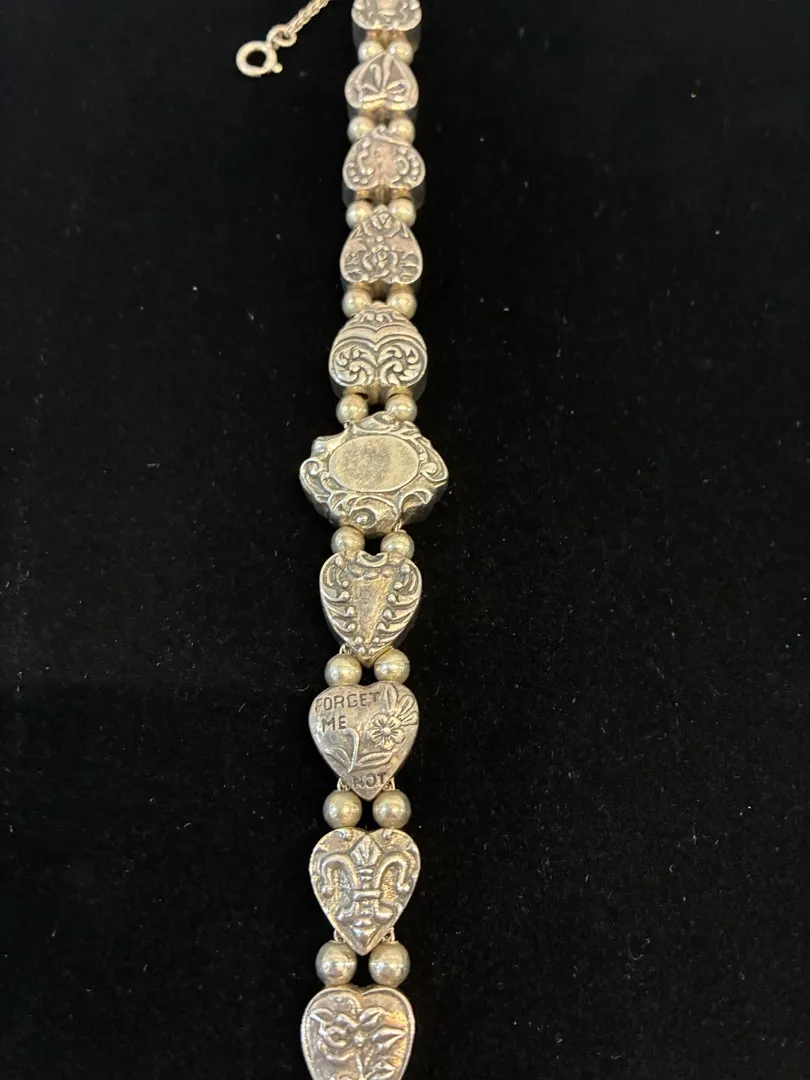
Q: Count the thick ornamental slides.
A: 10